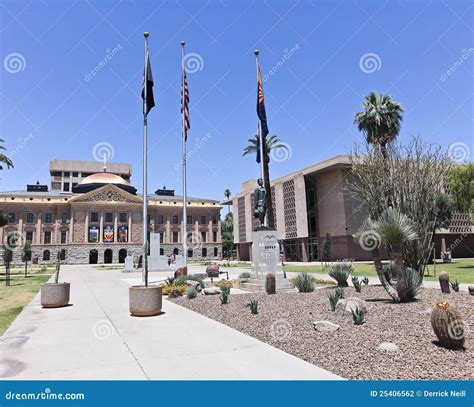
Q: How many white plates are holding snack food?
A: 0